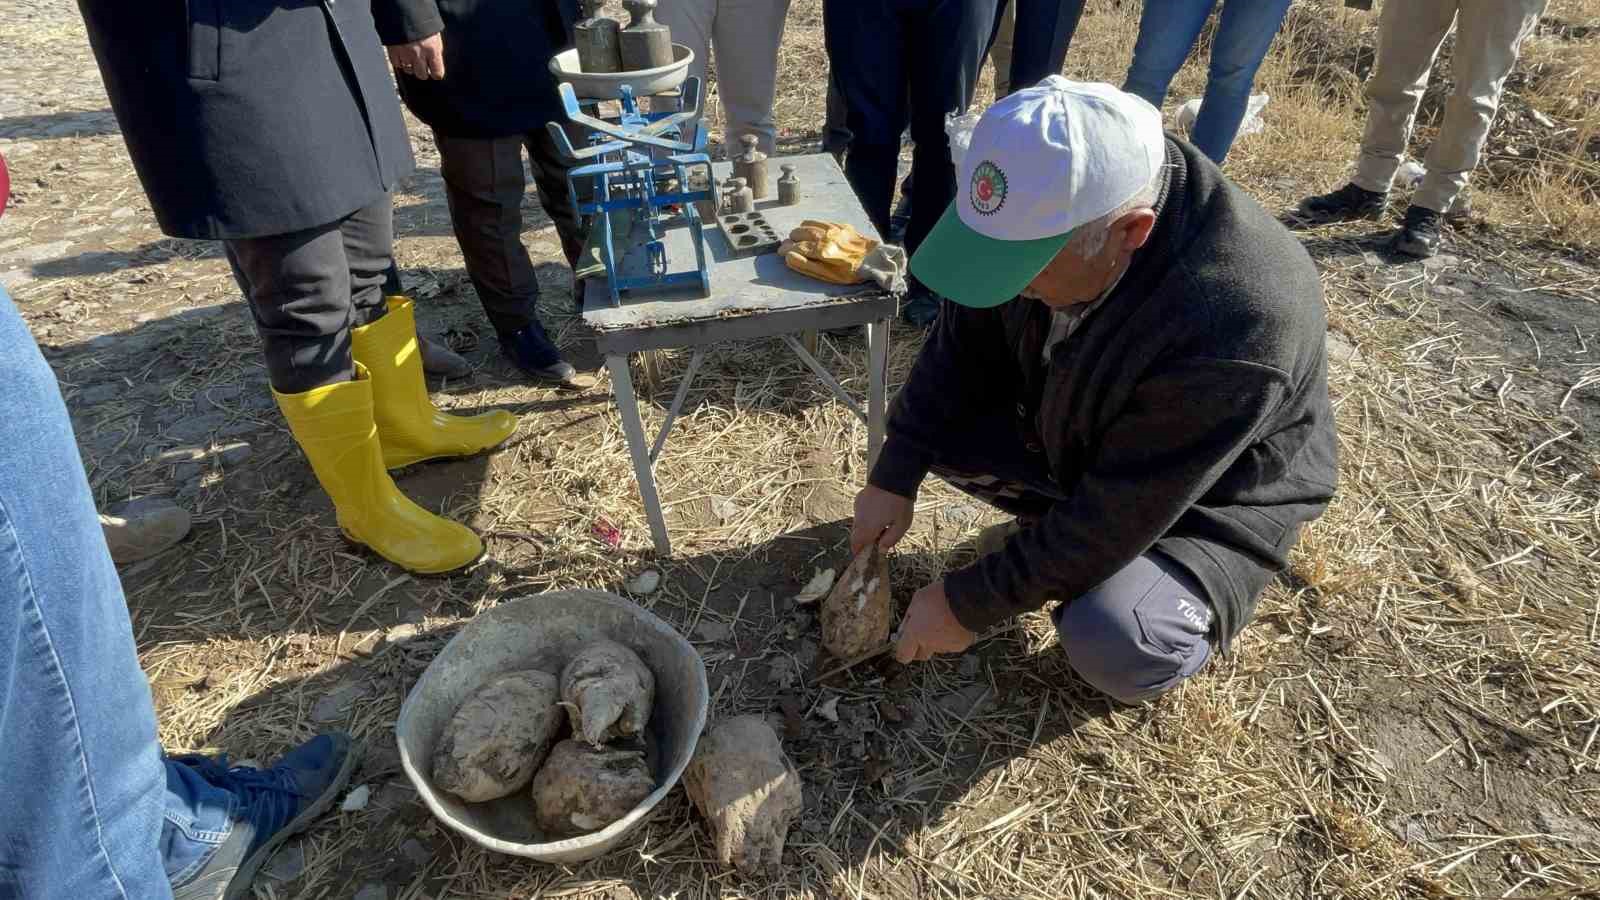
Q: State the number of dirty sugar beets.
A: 5